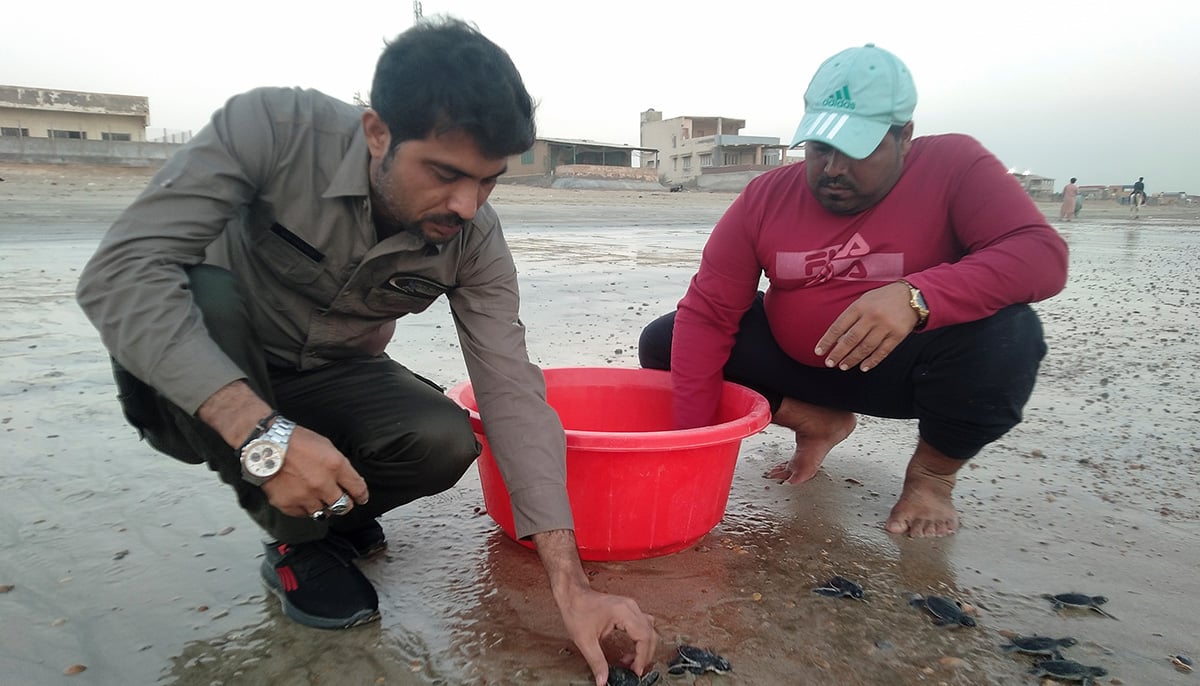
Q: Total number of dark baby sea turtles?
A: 7